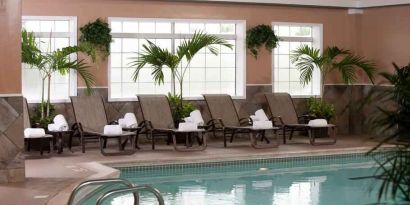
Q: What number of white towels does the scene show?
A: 13